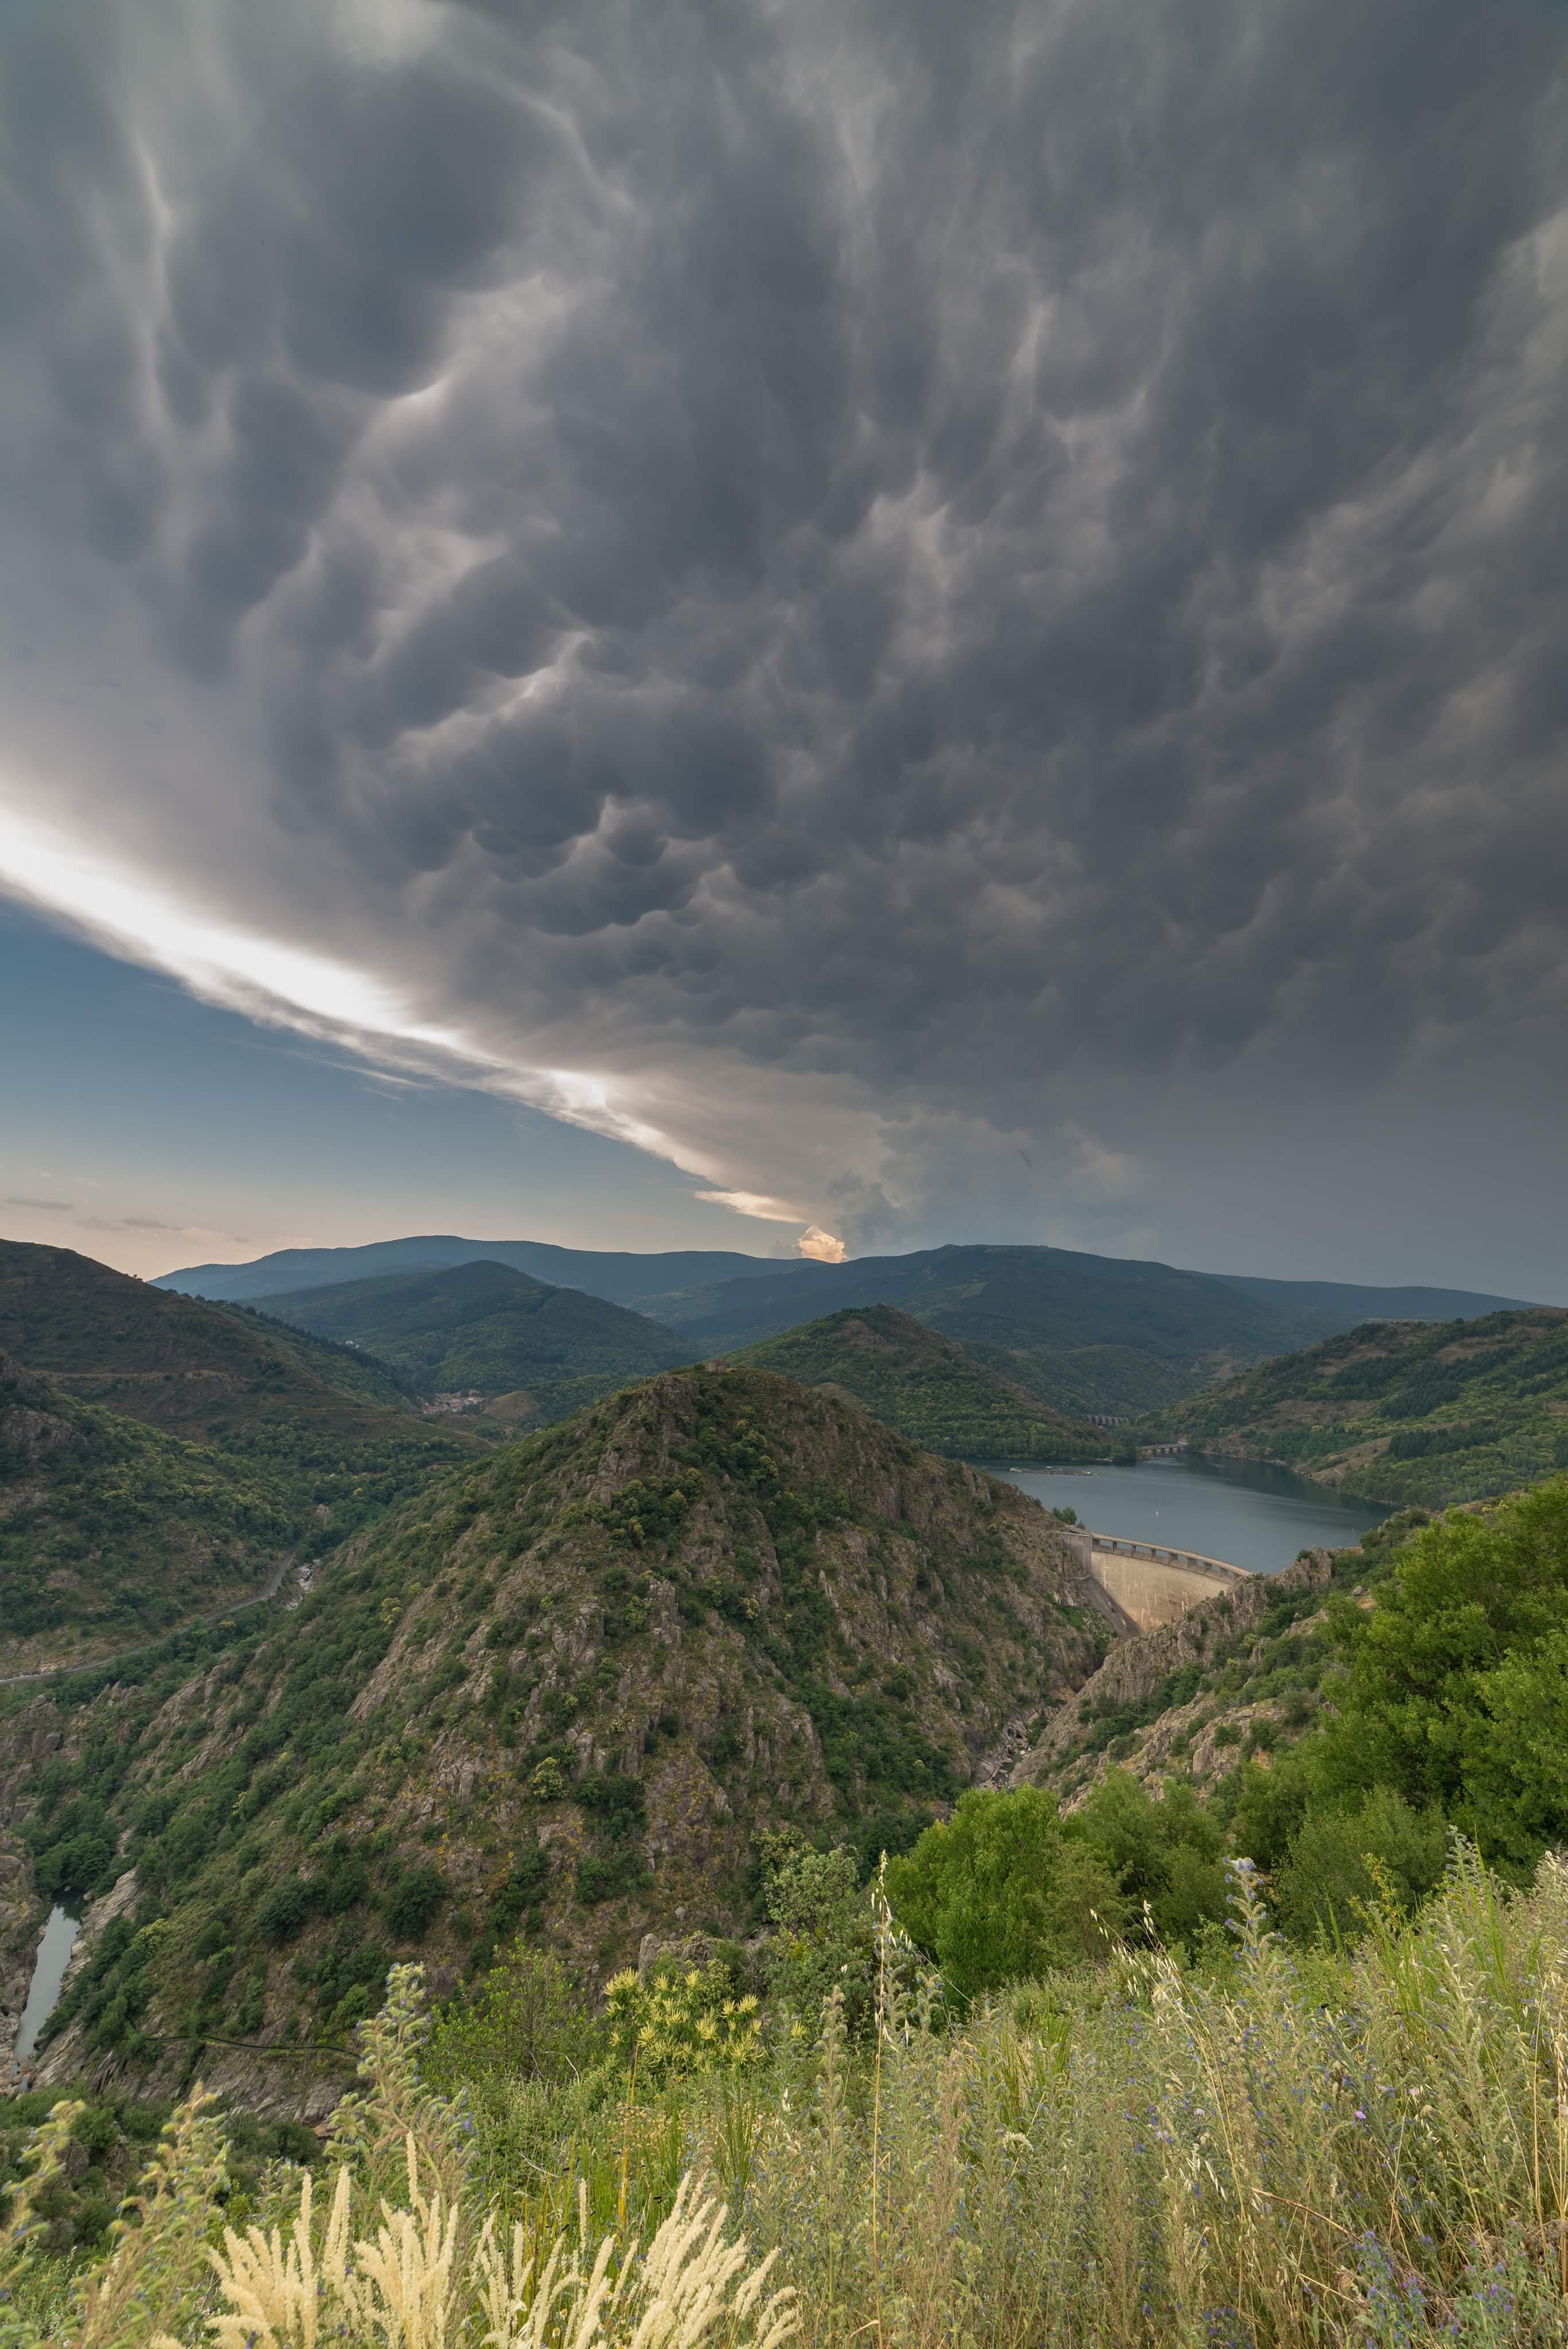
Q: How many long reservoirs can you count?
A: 1